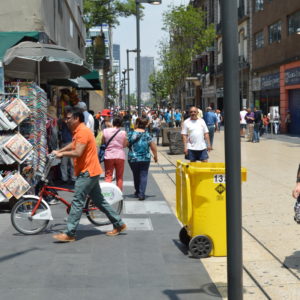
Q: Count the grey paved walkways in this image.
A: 1